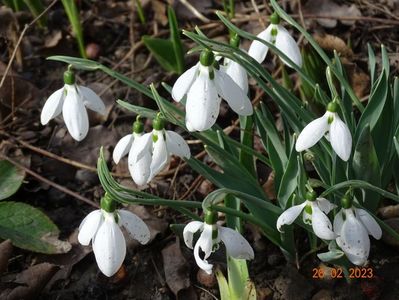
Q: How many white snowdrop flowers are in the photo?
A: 11